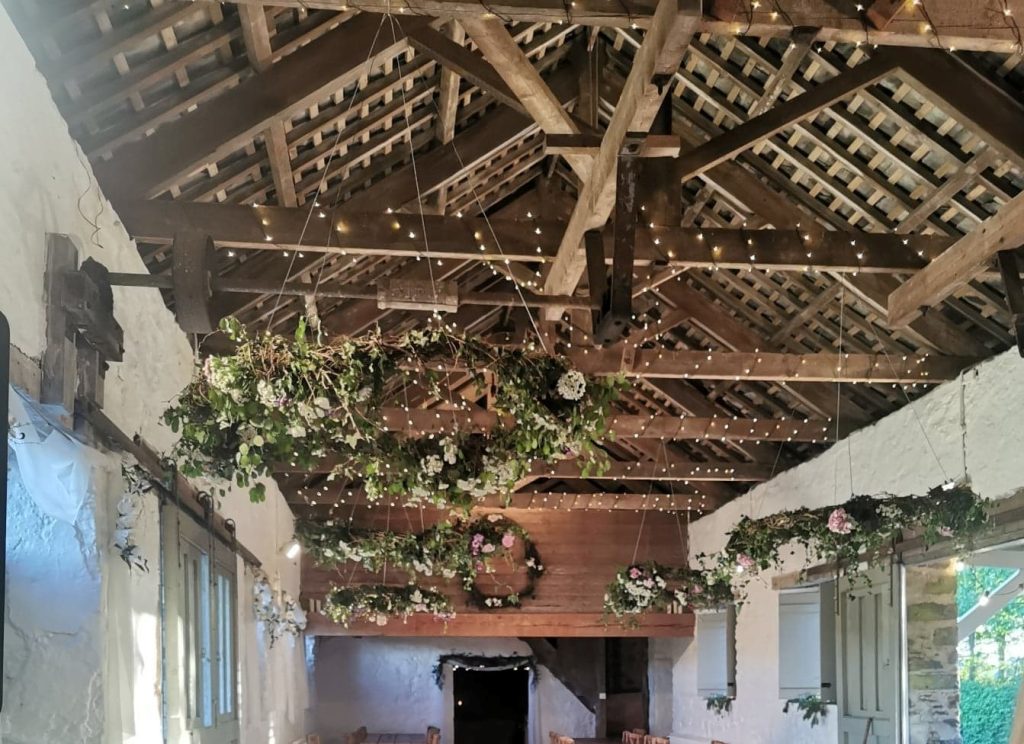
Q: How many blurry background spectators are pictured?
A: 0